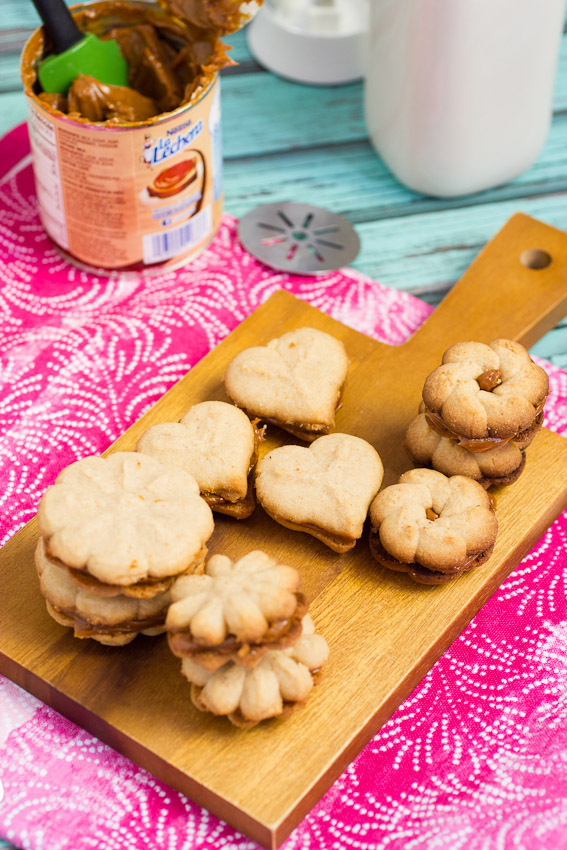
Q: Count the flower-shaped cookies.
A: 7